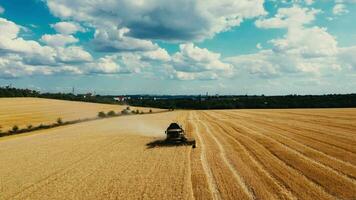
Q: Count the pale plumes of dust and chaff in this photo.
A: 1